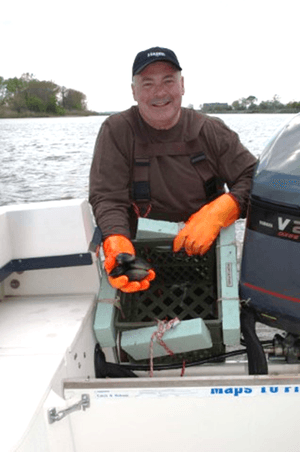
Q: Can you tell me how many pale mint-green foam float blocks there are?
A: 4